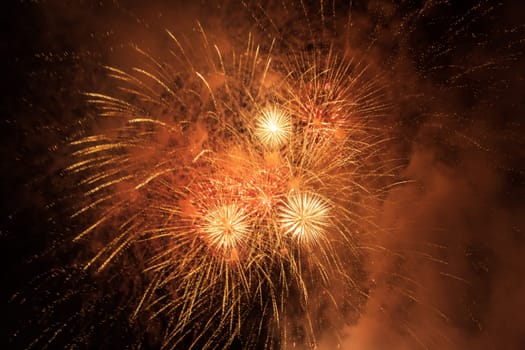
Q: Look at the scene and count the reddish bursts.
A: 2